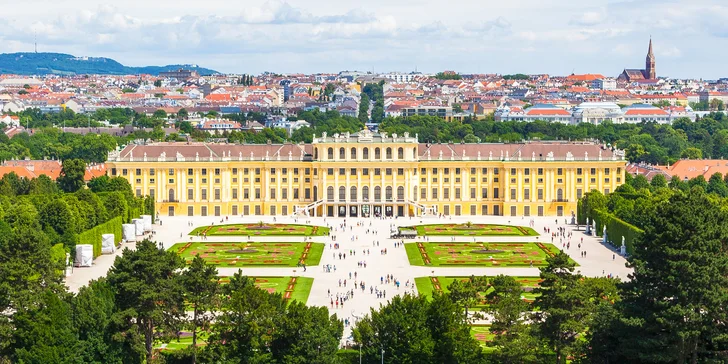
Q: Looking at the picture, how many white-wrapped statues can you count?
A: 5